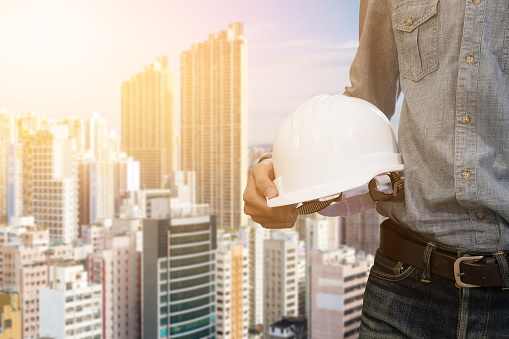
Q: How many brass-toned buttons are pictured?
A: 6